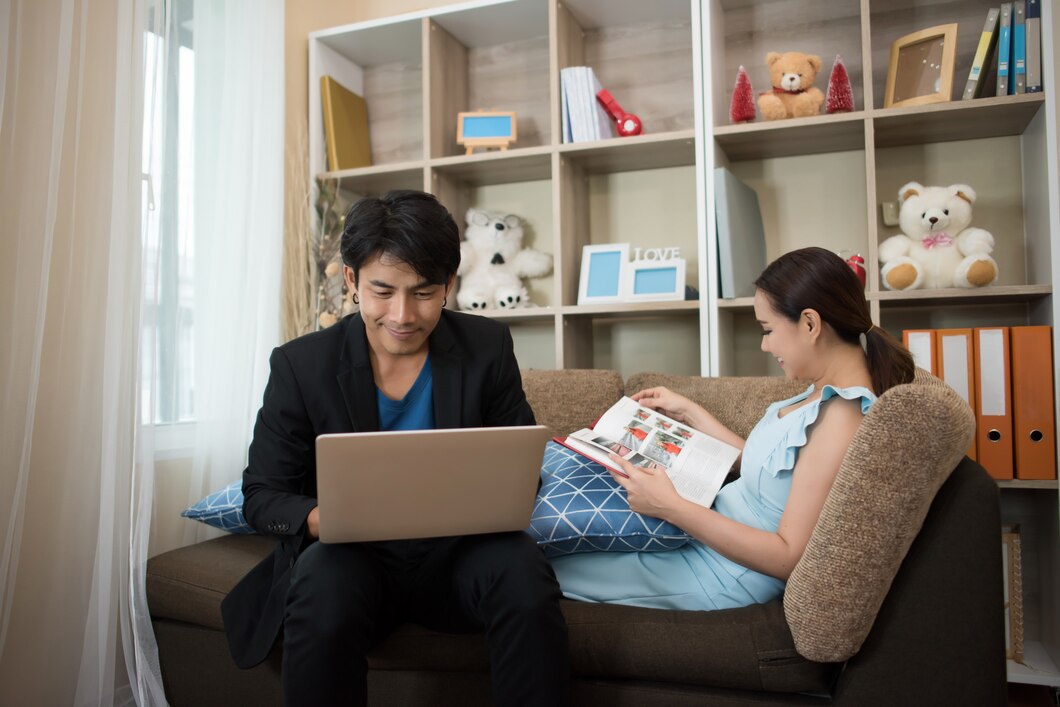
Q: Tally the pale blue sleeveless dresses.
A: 1